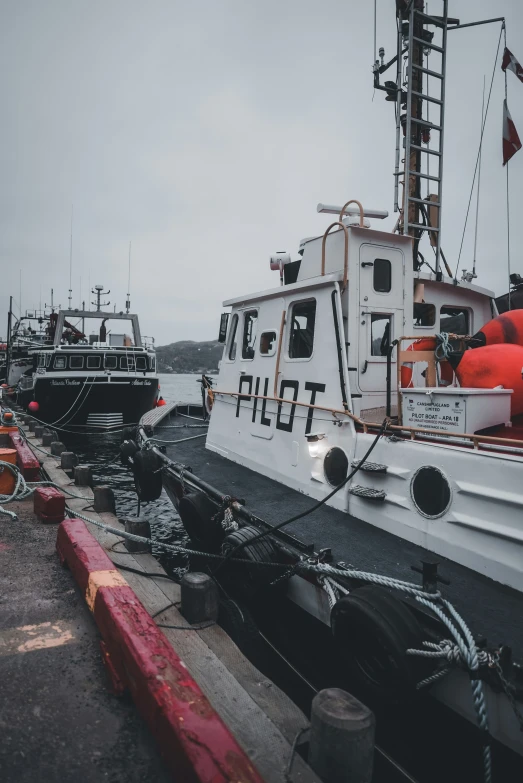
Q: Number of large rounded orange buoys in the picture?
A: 2